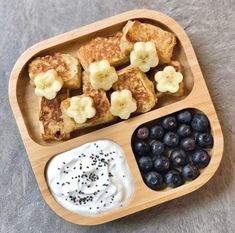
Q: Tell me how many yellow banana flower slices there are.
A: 6